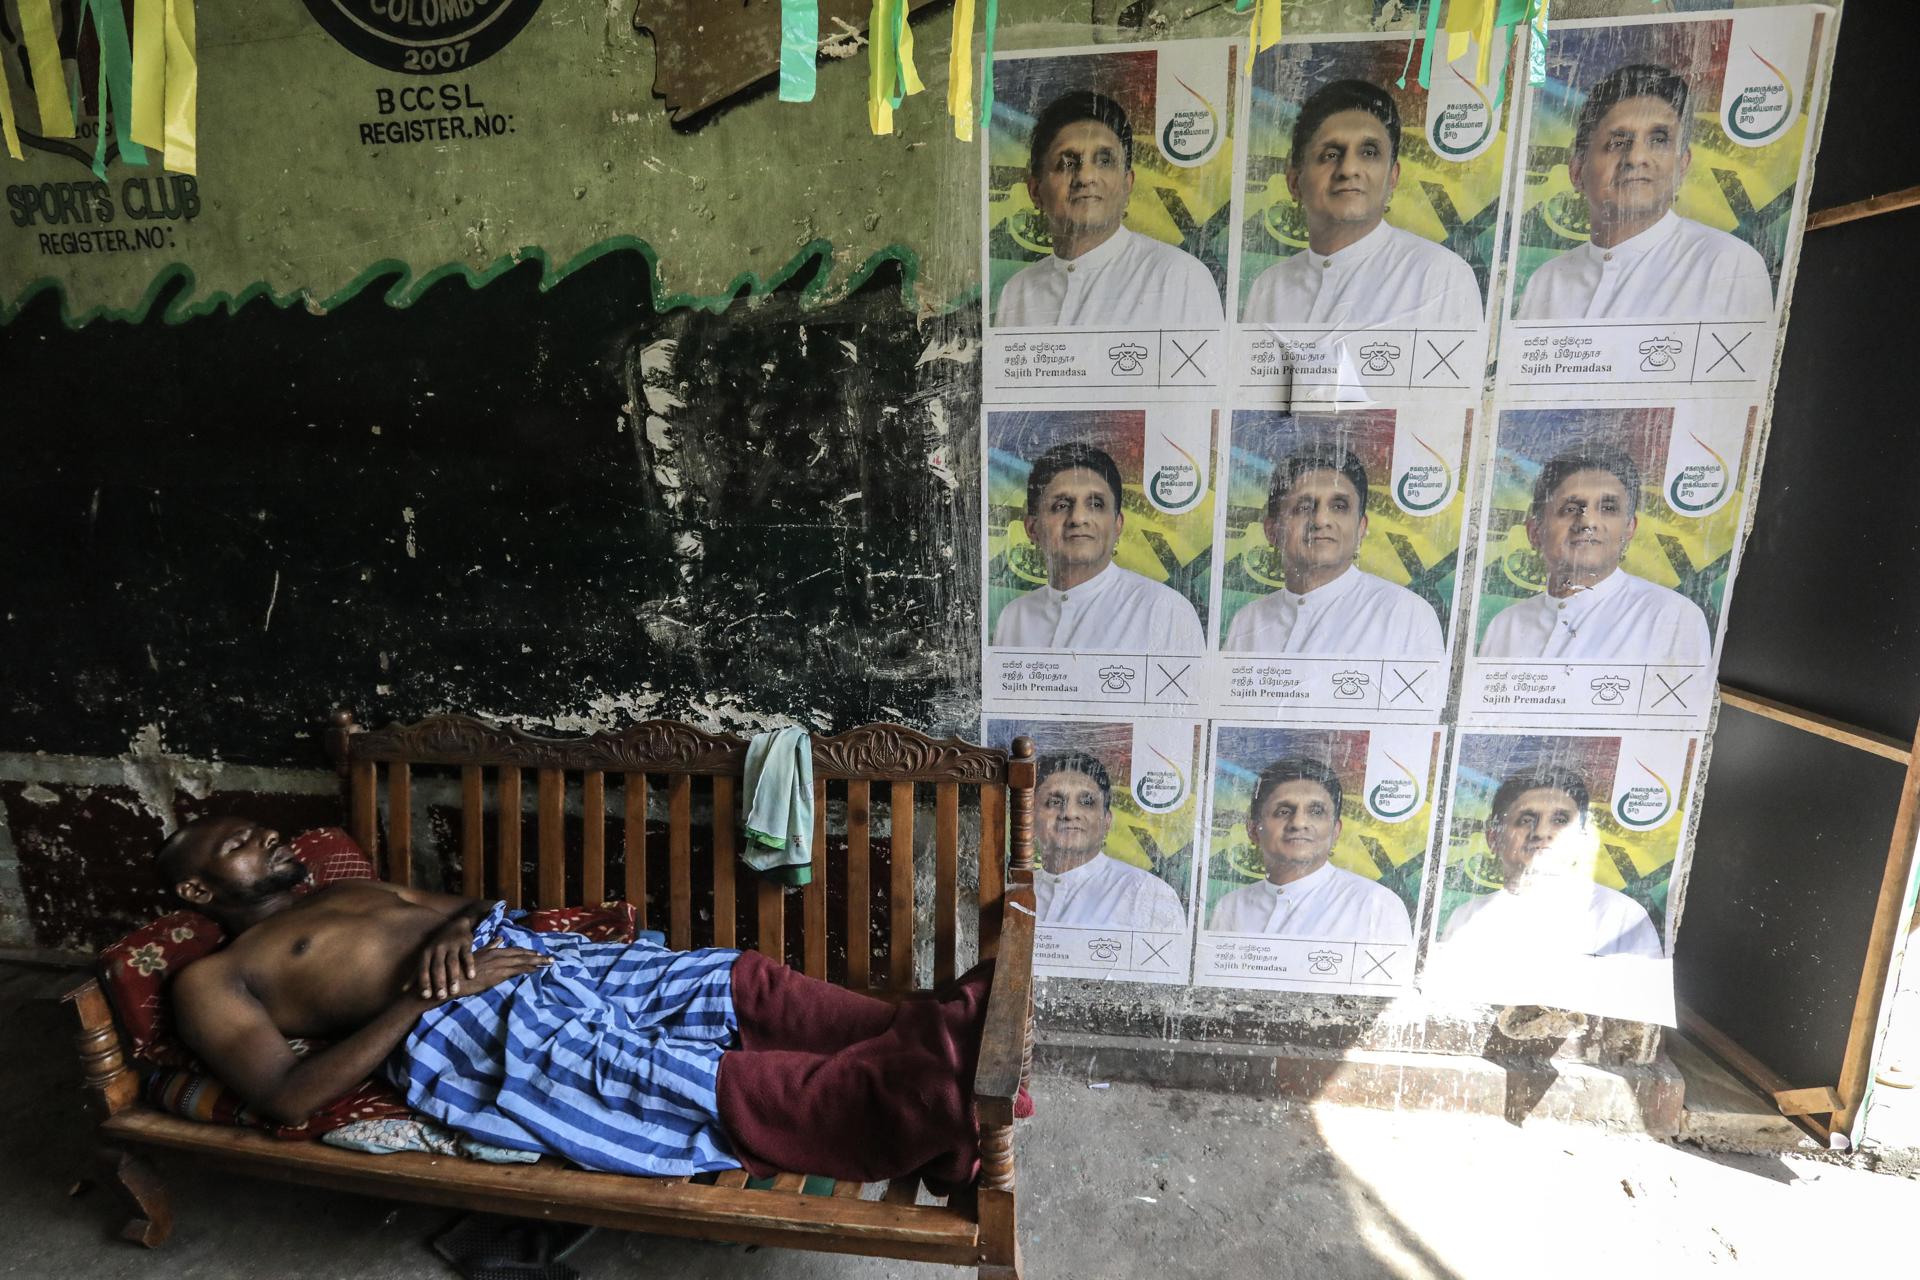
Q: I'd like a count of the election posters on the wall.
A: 9